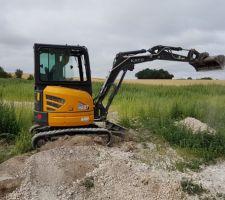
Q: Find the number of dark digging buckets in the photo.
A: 1